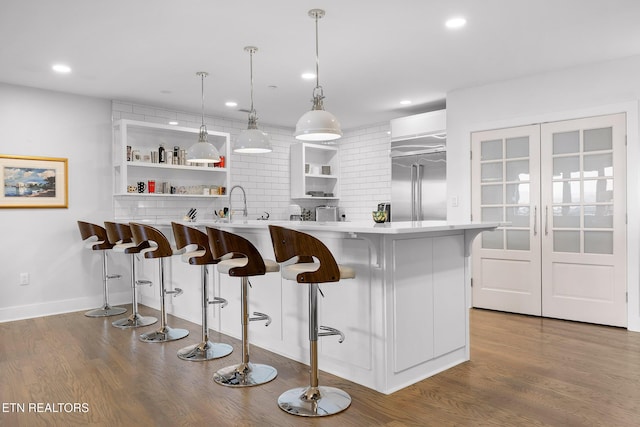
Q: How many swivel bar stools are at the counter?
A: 6